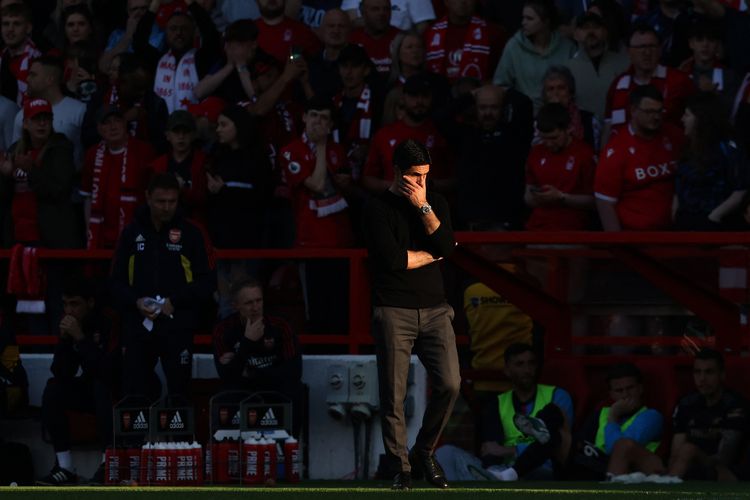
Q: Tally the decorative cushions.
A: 0